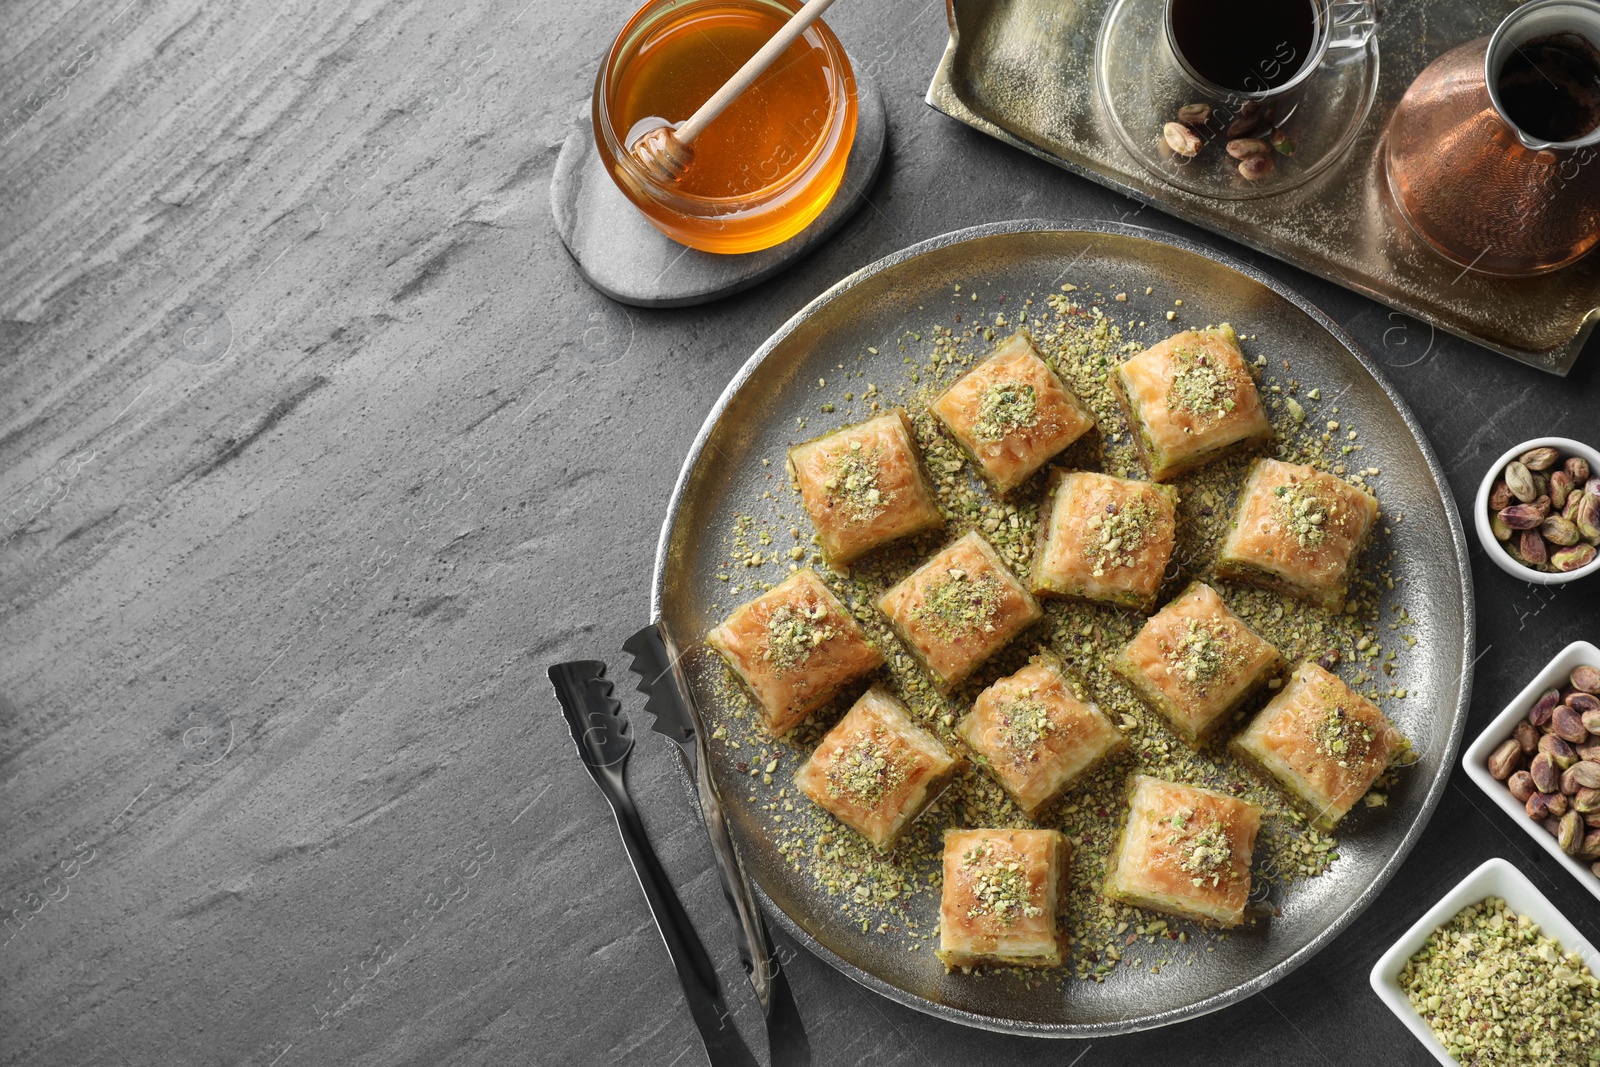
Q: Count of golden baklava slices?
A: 13